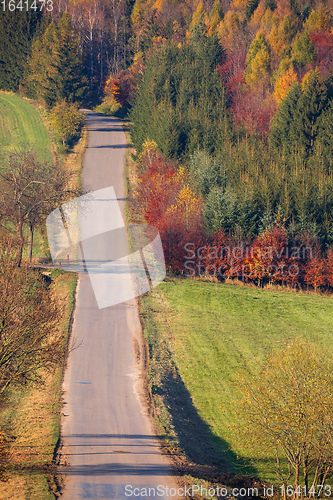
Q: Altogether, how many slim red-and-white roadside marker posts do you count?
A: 2